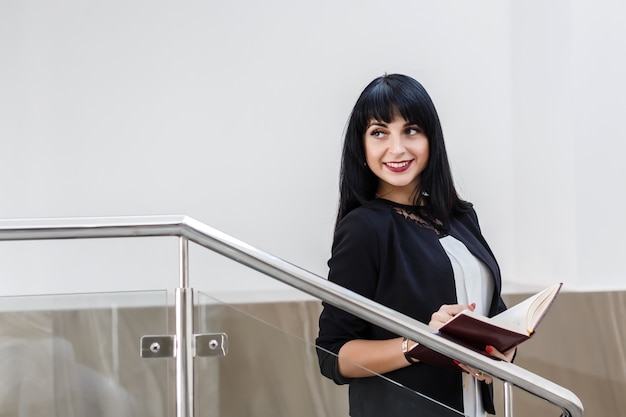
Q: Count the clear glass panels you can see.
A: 2